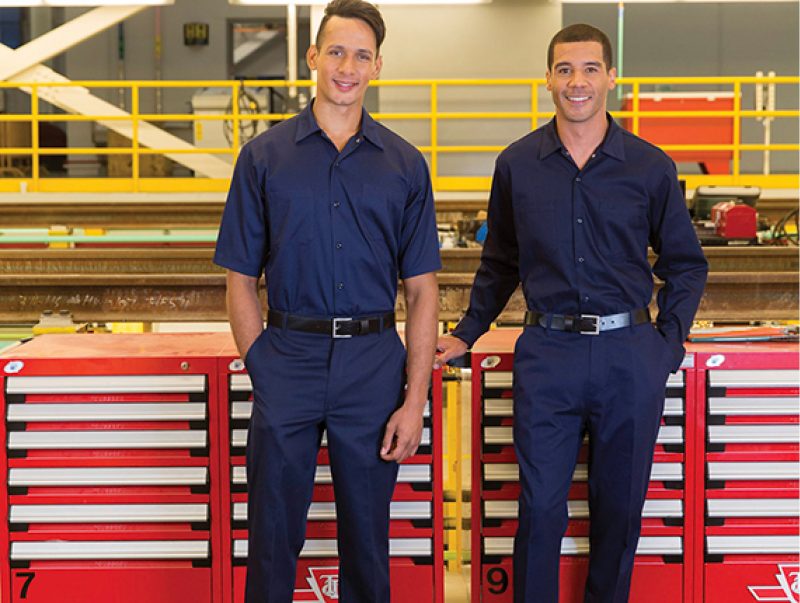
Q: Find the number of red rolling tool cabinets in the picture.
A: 4